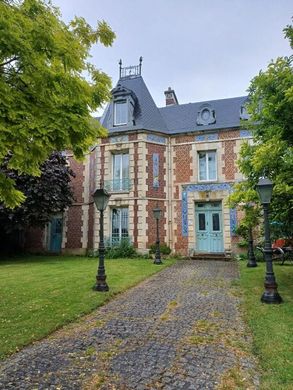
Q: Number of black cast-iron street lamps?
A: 4